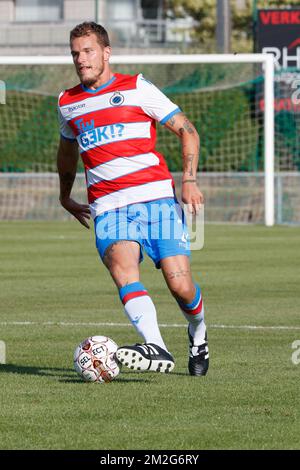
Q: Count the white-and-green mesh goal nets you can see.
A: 1